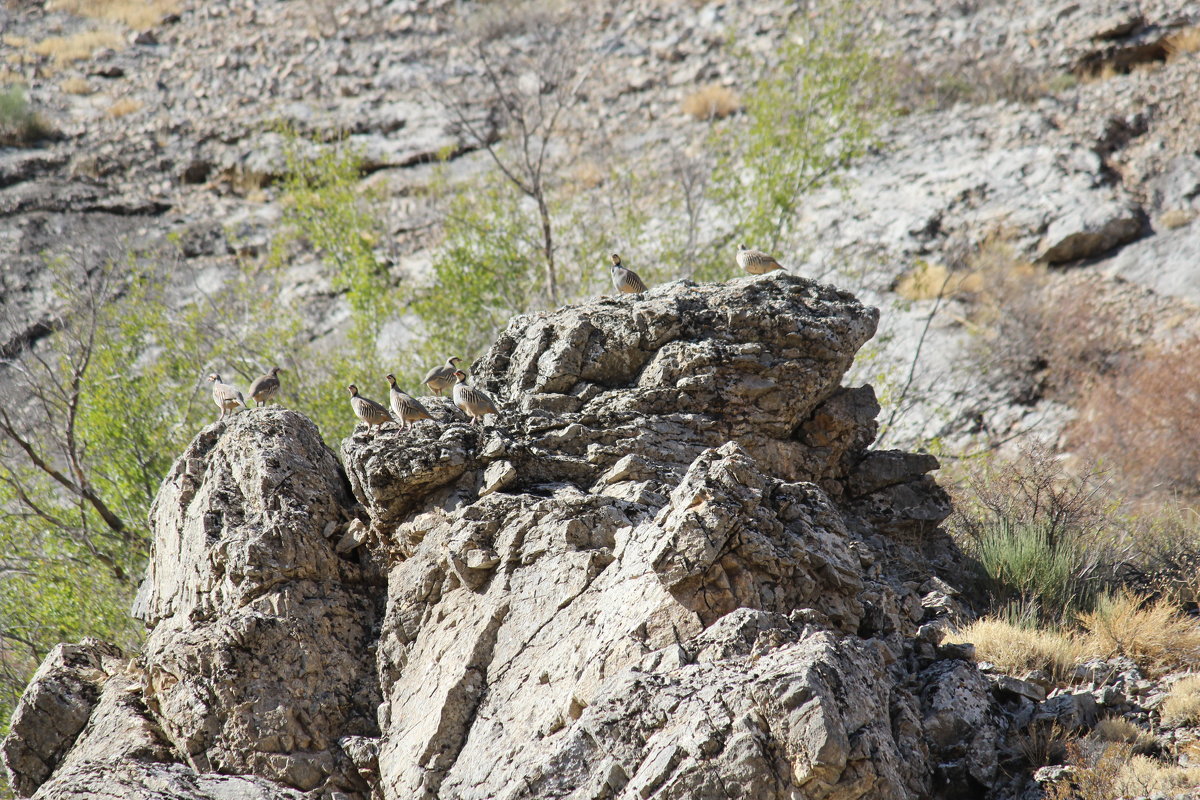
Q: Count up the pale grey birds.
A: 8